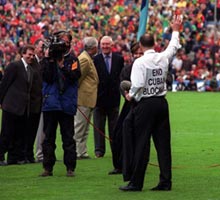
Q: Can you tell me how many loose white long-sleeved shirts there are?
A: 1